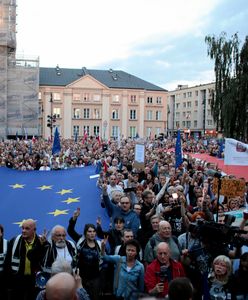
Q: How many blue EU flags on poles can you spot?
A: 2